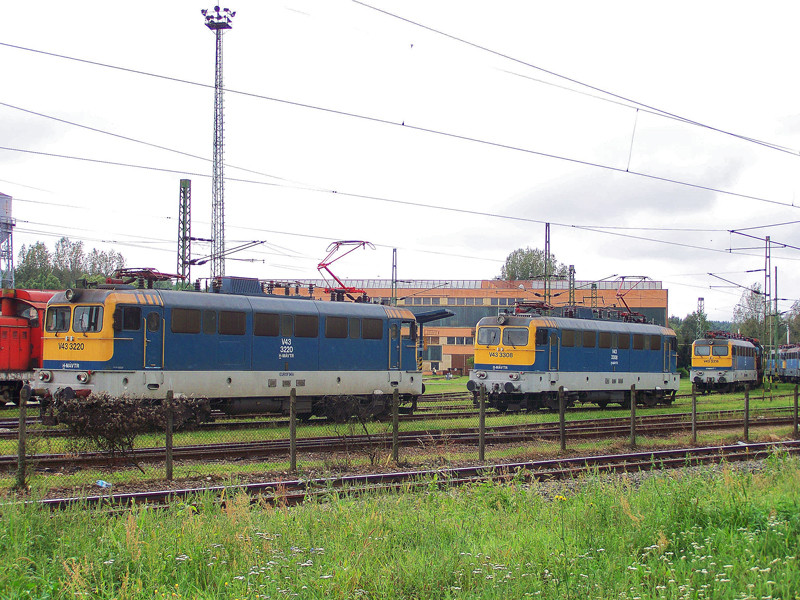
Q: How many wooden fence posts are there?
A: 10